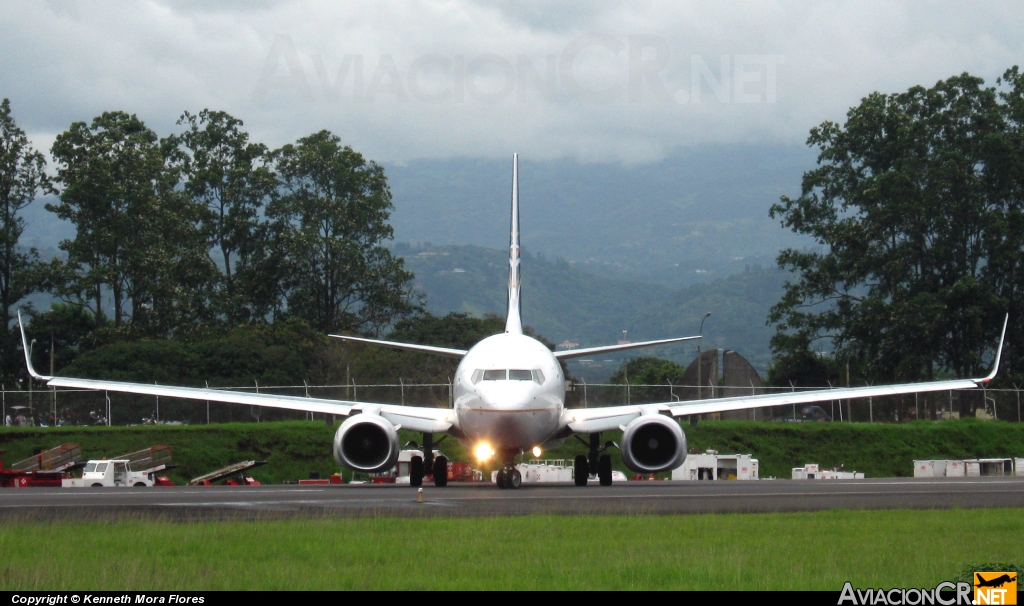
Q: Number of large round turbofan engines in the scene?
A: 2